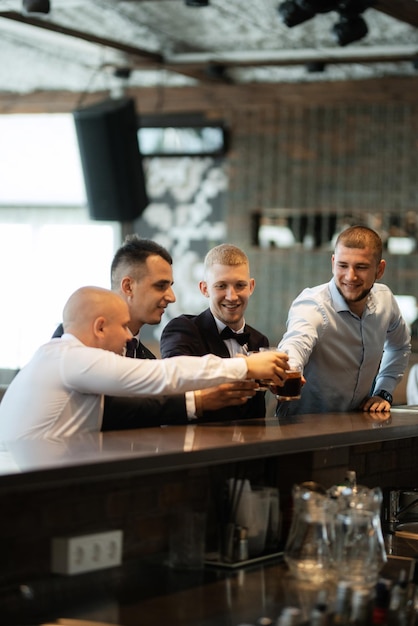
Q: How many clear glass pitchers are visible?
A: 2